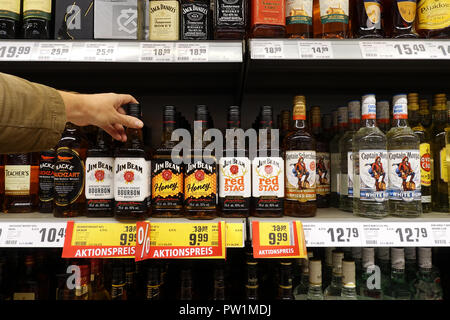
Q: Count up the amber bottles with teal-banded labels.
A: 2